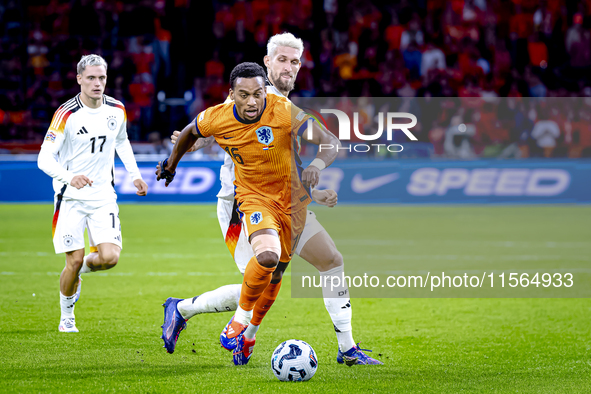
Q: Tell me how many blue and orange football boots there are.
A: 2